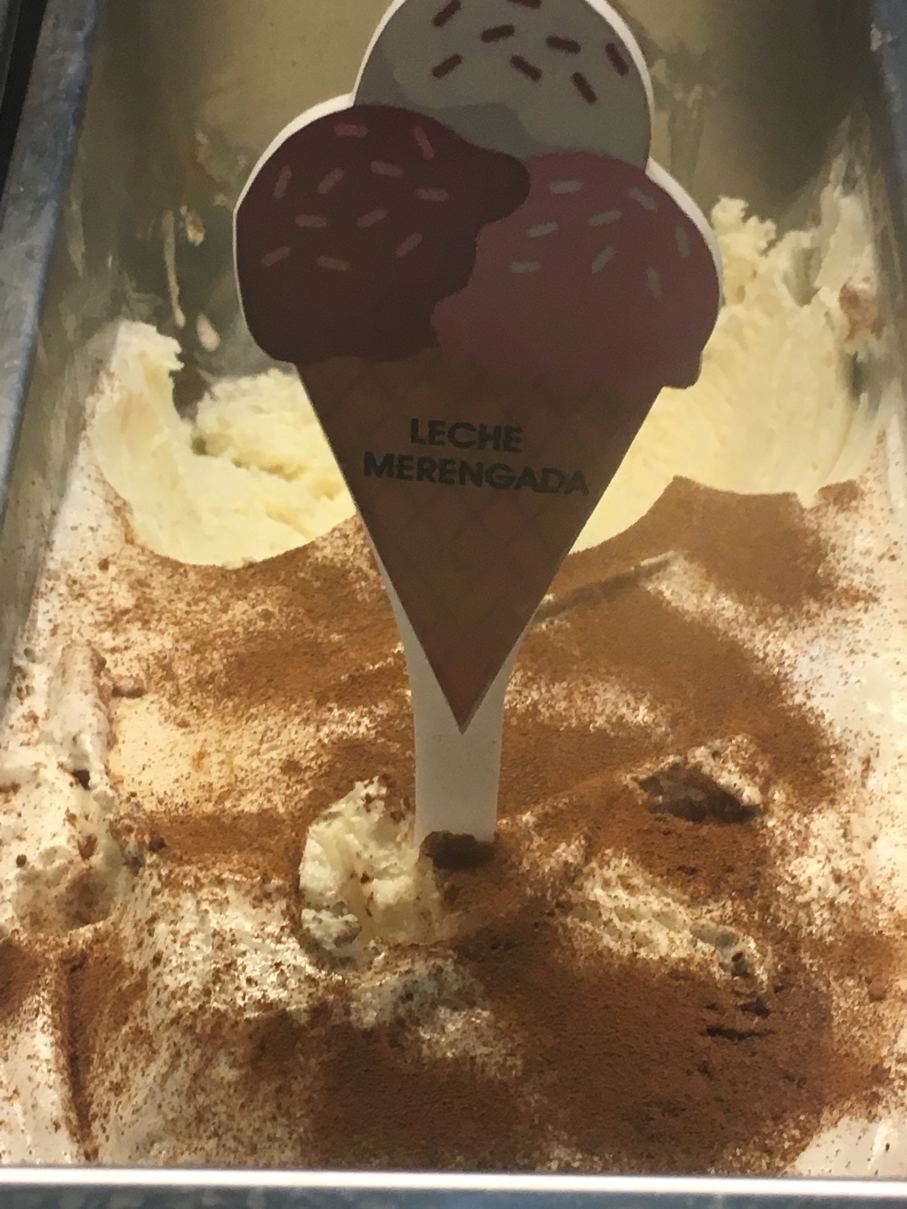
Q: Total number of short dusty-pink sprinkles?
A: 11